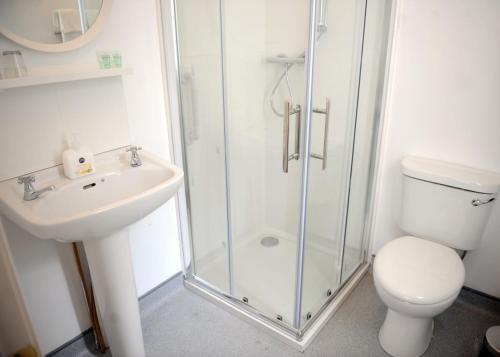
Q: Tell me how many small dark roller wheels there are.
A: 4